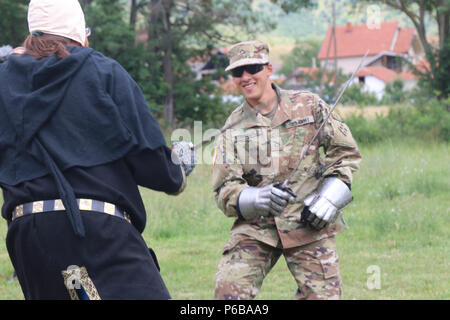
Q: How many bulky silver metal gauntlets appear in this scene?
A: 2